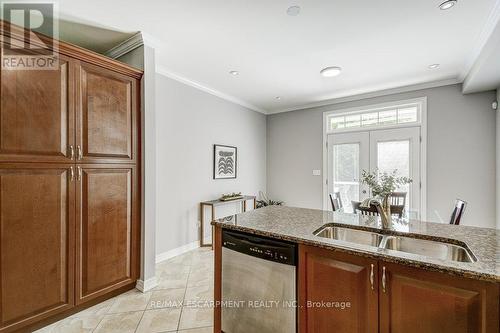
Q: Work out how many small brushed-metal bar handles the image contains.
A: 6